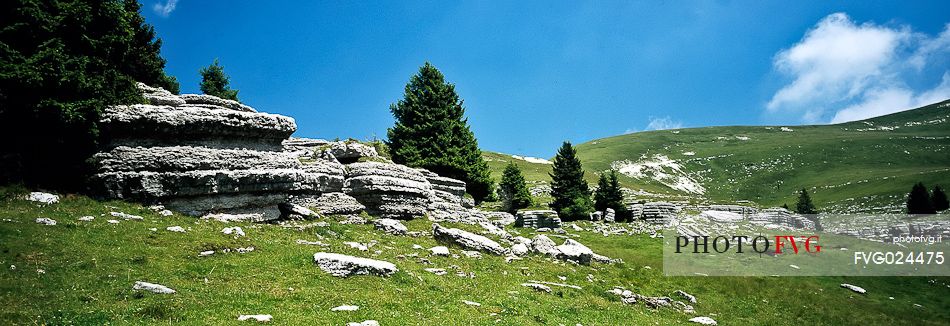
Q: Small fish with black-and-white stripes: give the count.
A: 0